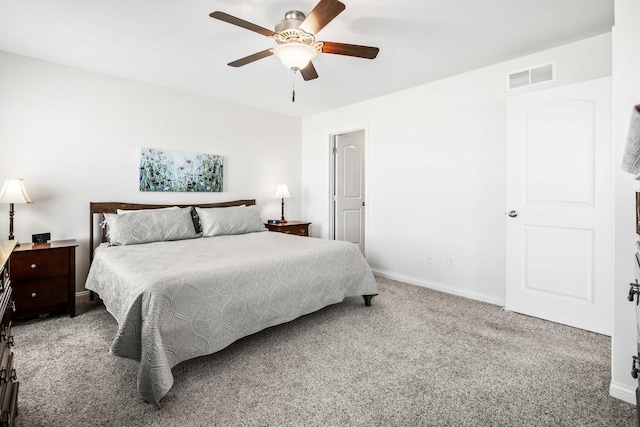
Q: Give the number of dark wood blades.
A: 5